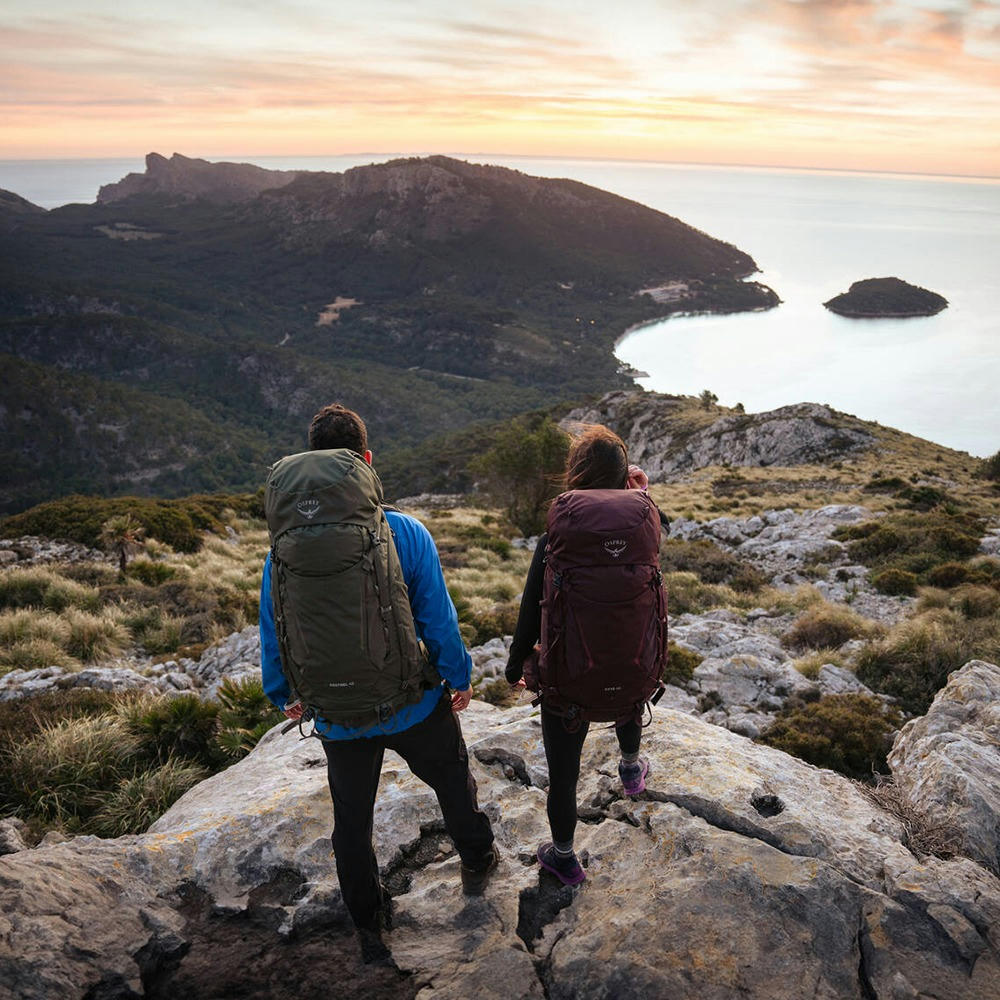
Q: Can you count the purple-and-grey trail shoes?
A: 2